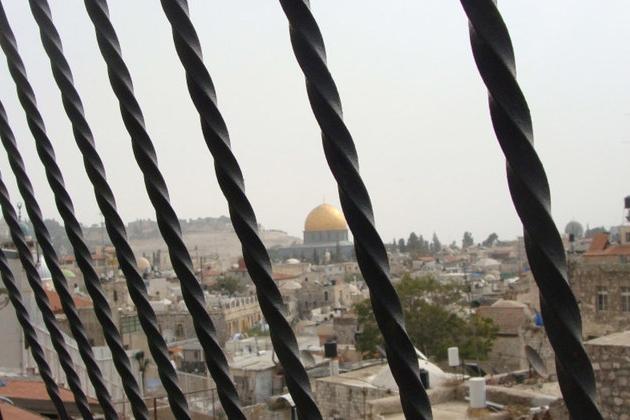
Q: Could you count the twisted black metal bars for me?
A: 9